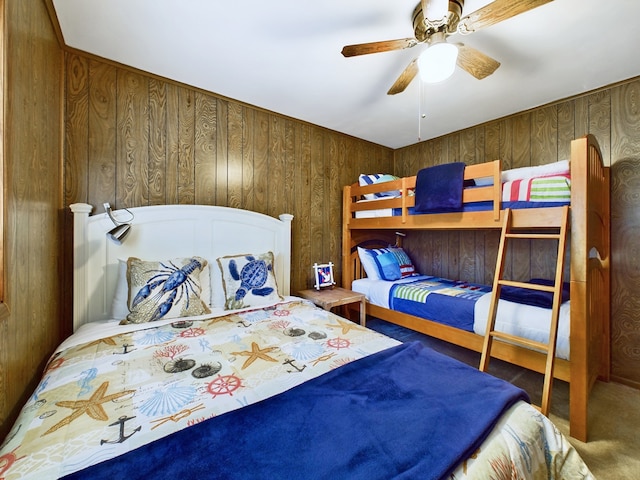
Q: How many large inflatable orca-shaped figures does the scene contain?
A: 0